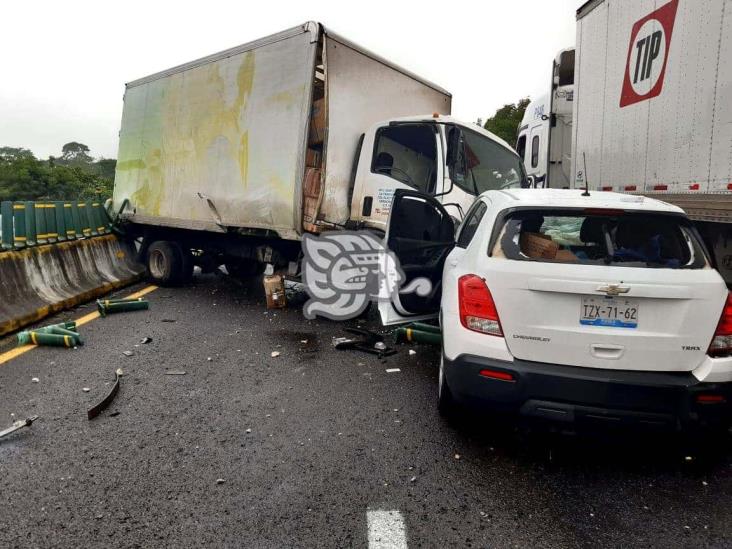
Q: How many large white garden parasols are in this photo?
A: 0